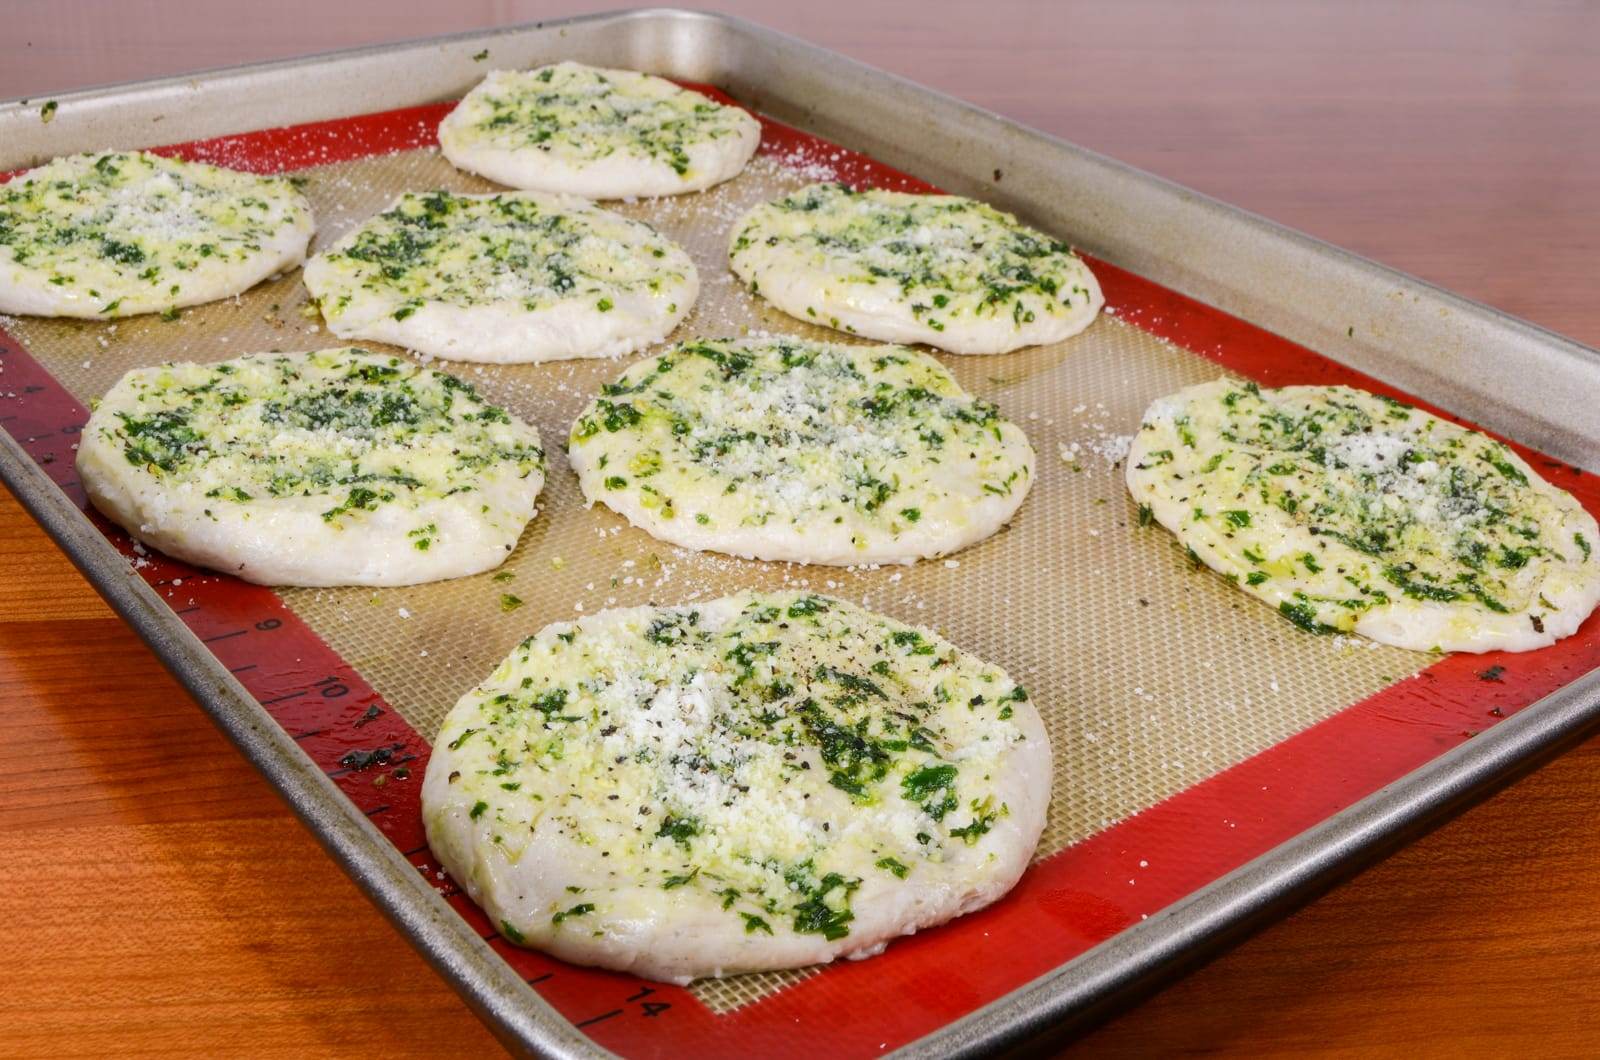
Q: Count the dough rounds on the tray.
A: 8